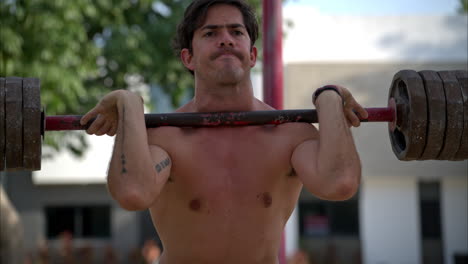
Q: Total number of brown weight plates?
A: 7